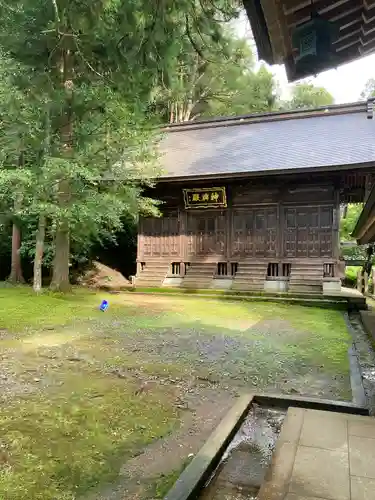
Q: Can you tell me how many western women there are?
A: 0